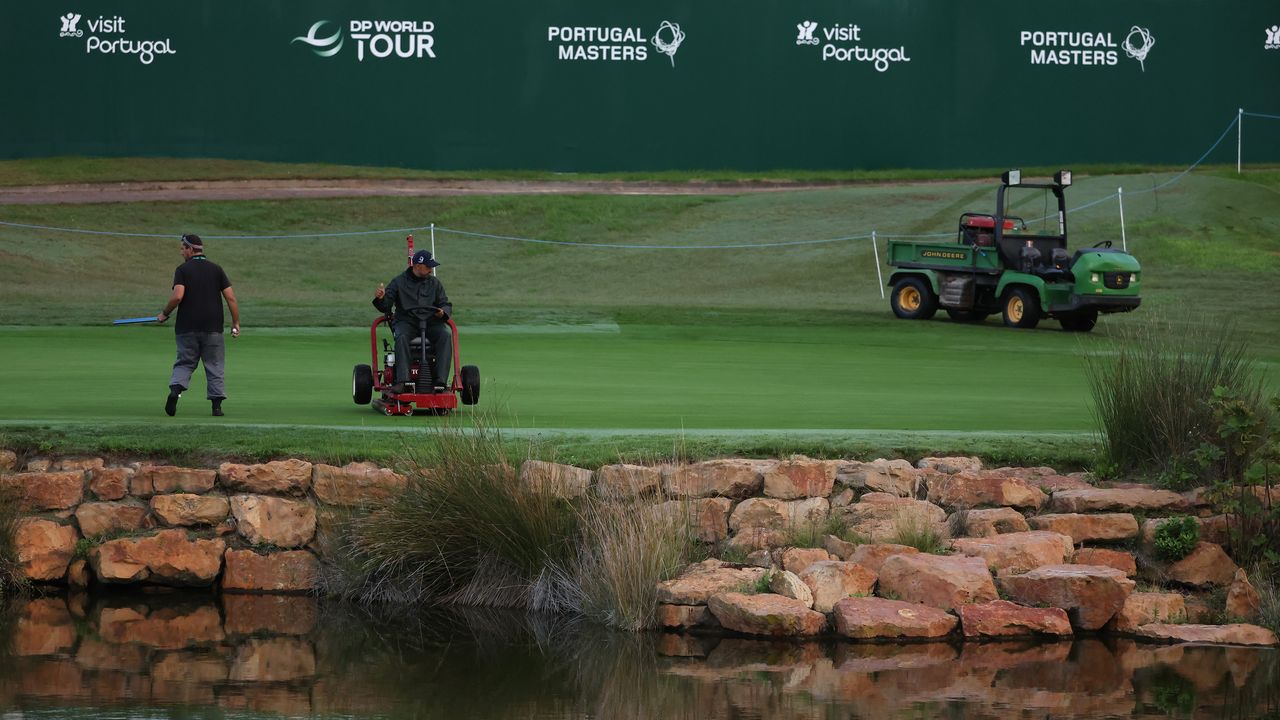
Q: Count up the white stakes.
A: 4